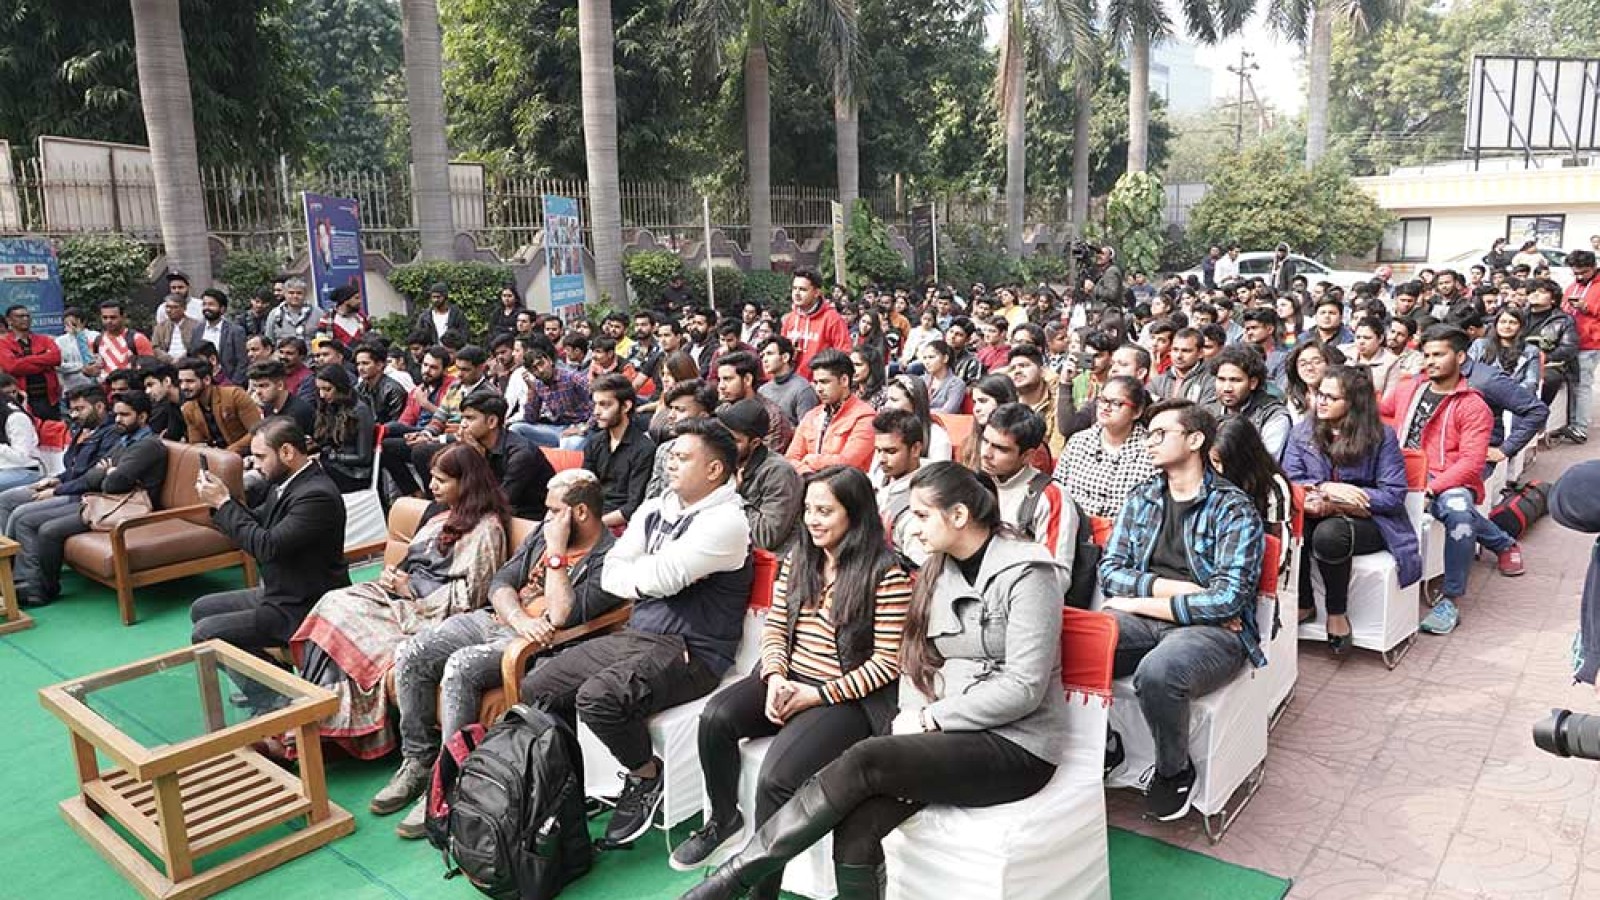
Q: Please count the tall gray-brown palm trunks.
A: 9